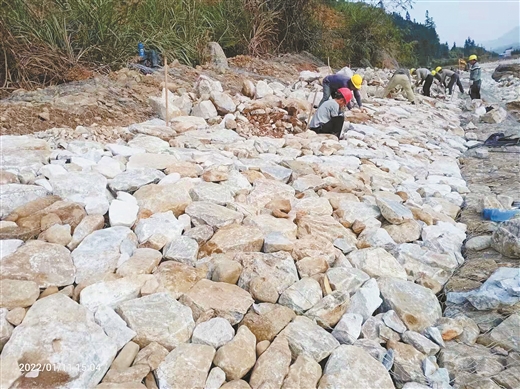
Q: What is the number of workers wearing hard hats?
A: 6